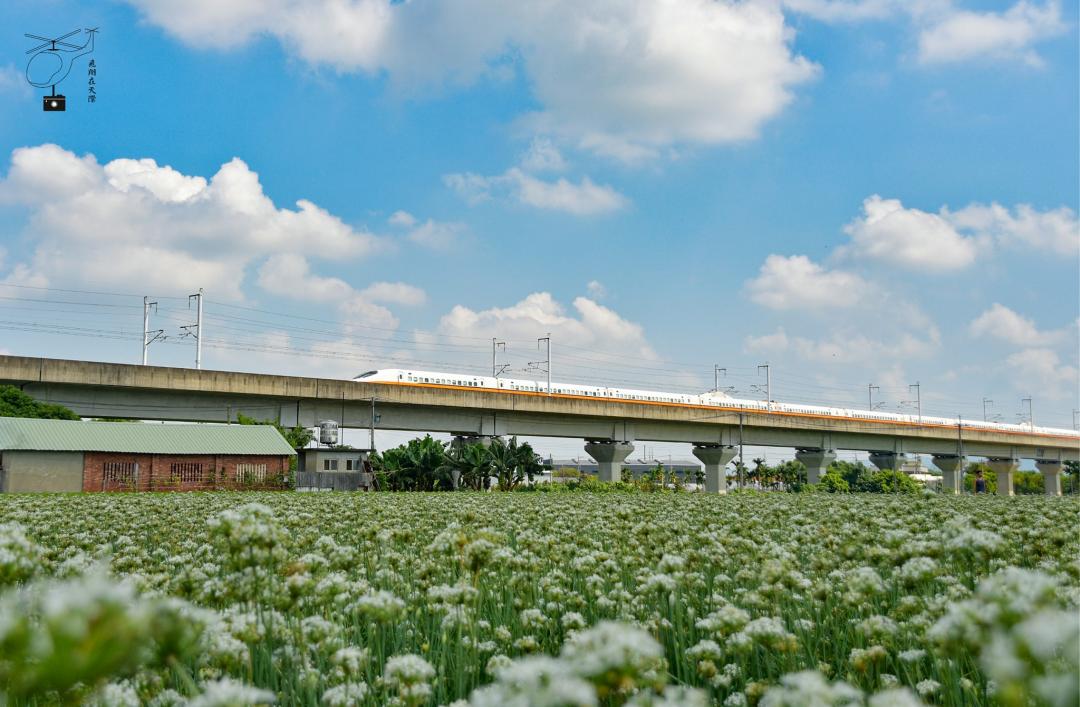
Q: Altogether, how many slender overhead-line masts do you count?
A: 11